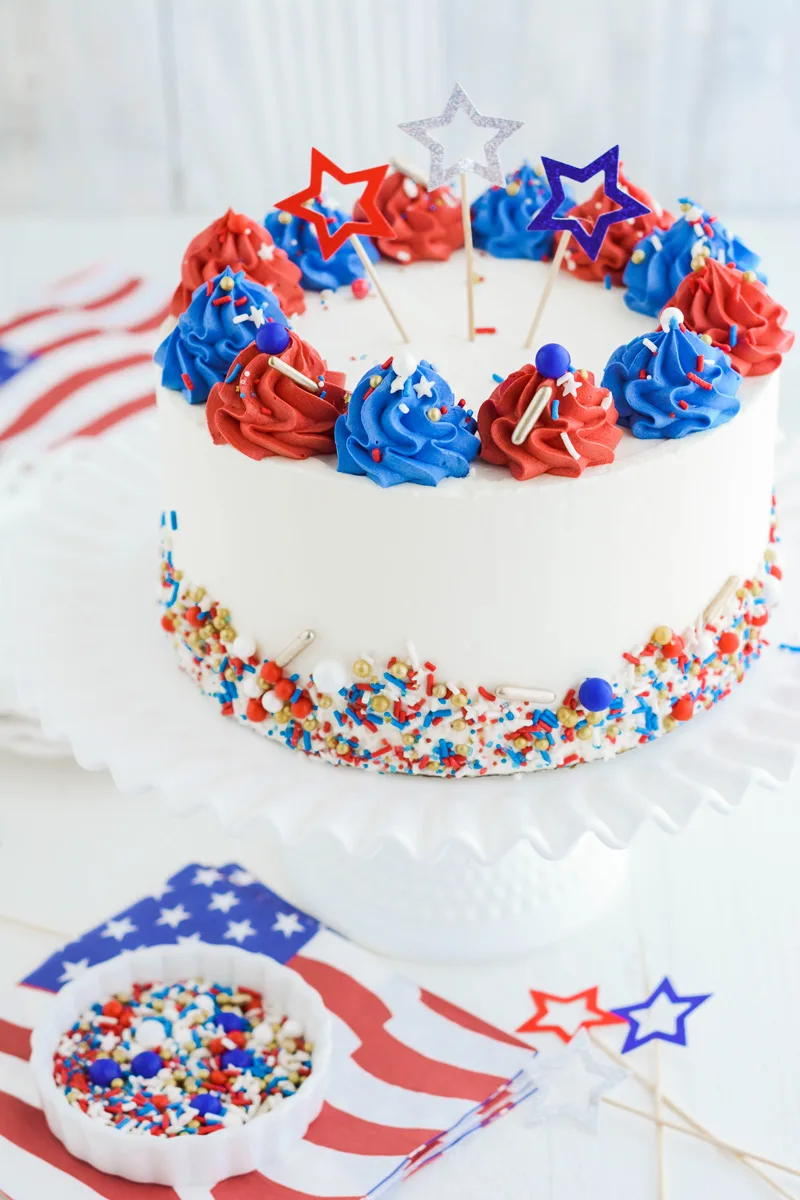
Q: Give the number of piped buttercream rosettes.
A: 12